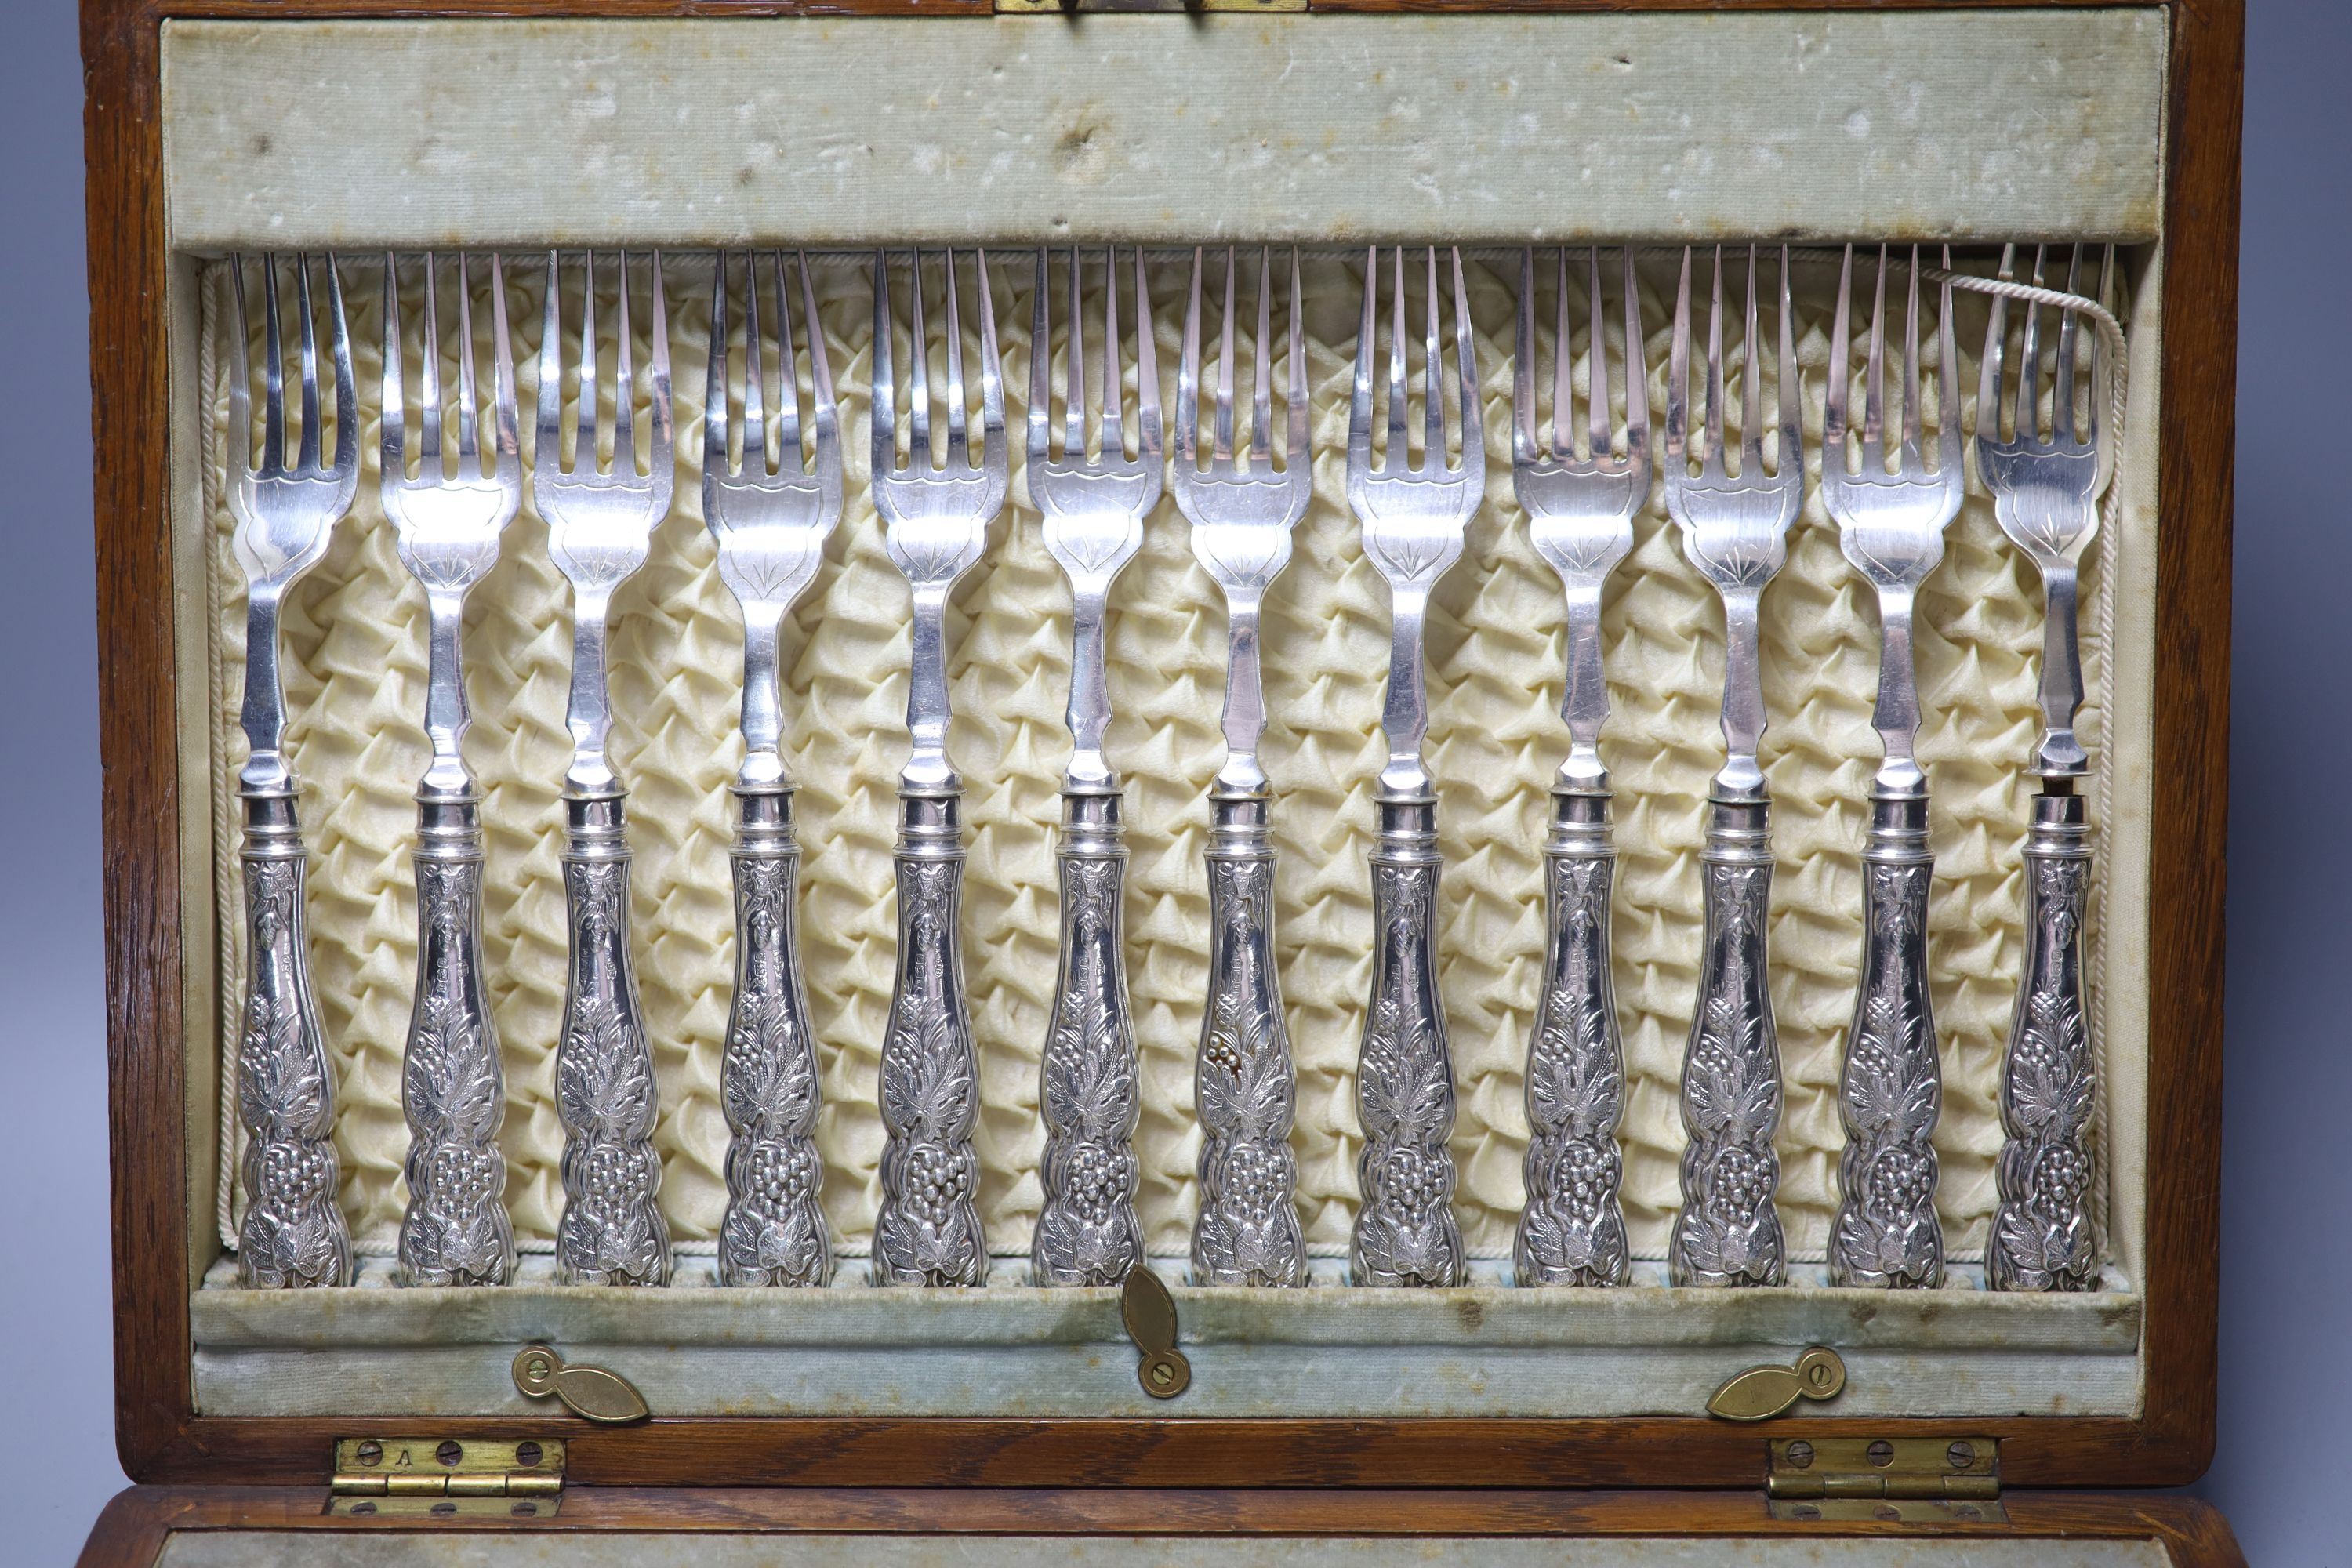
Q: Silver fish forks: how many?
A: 12